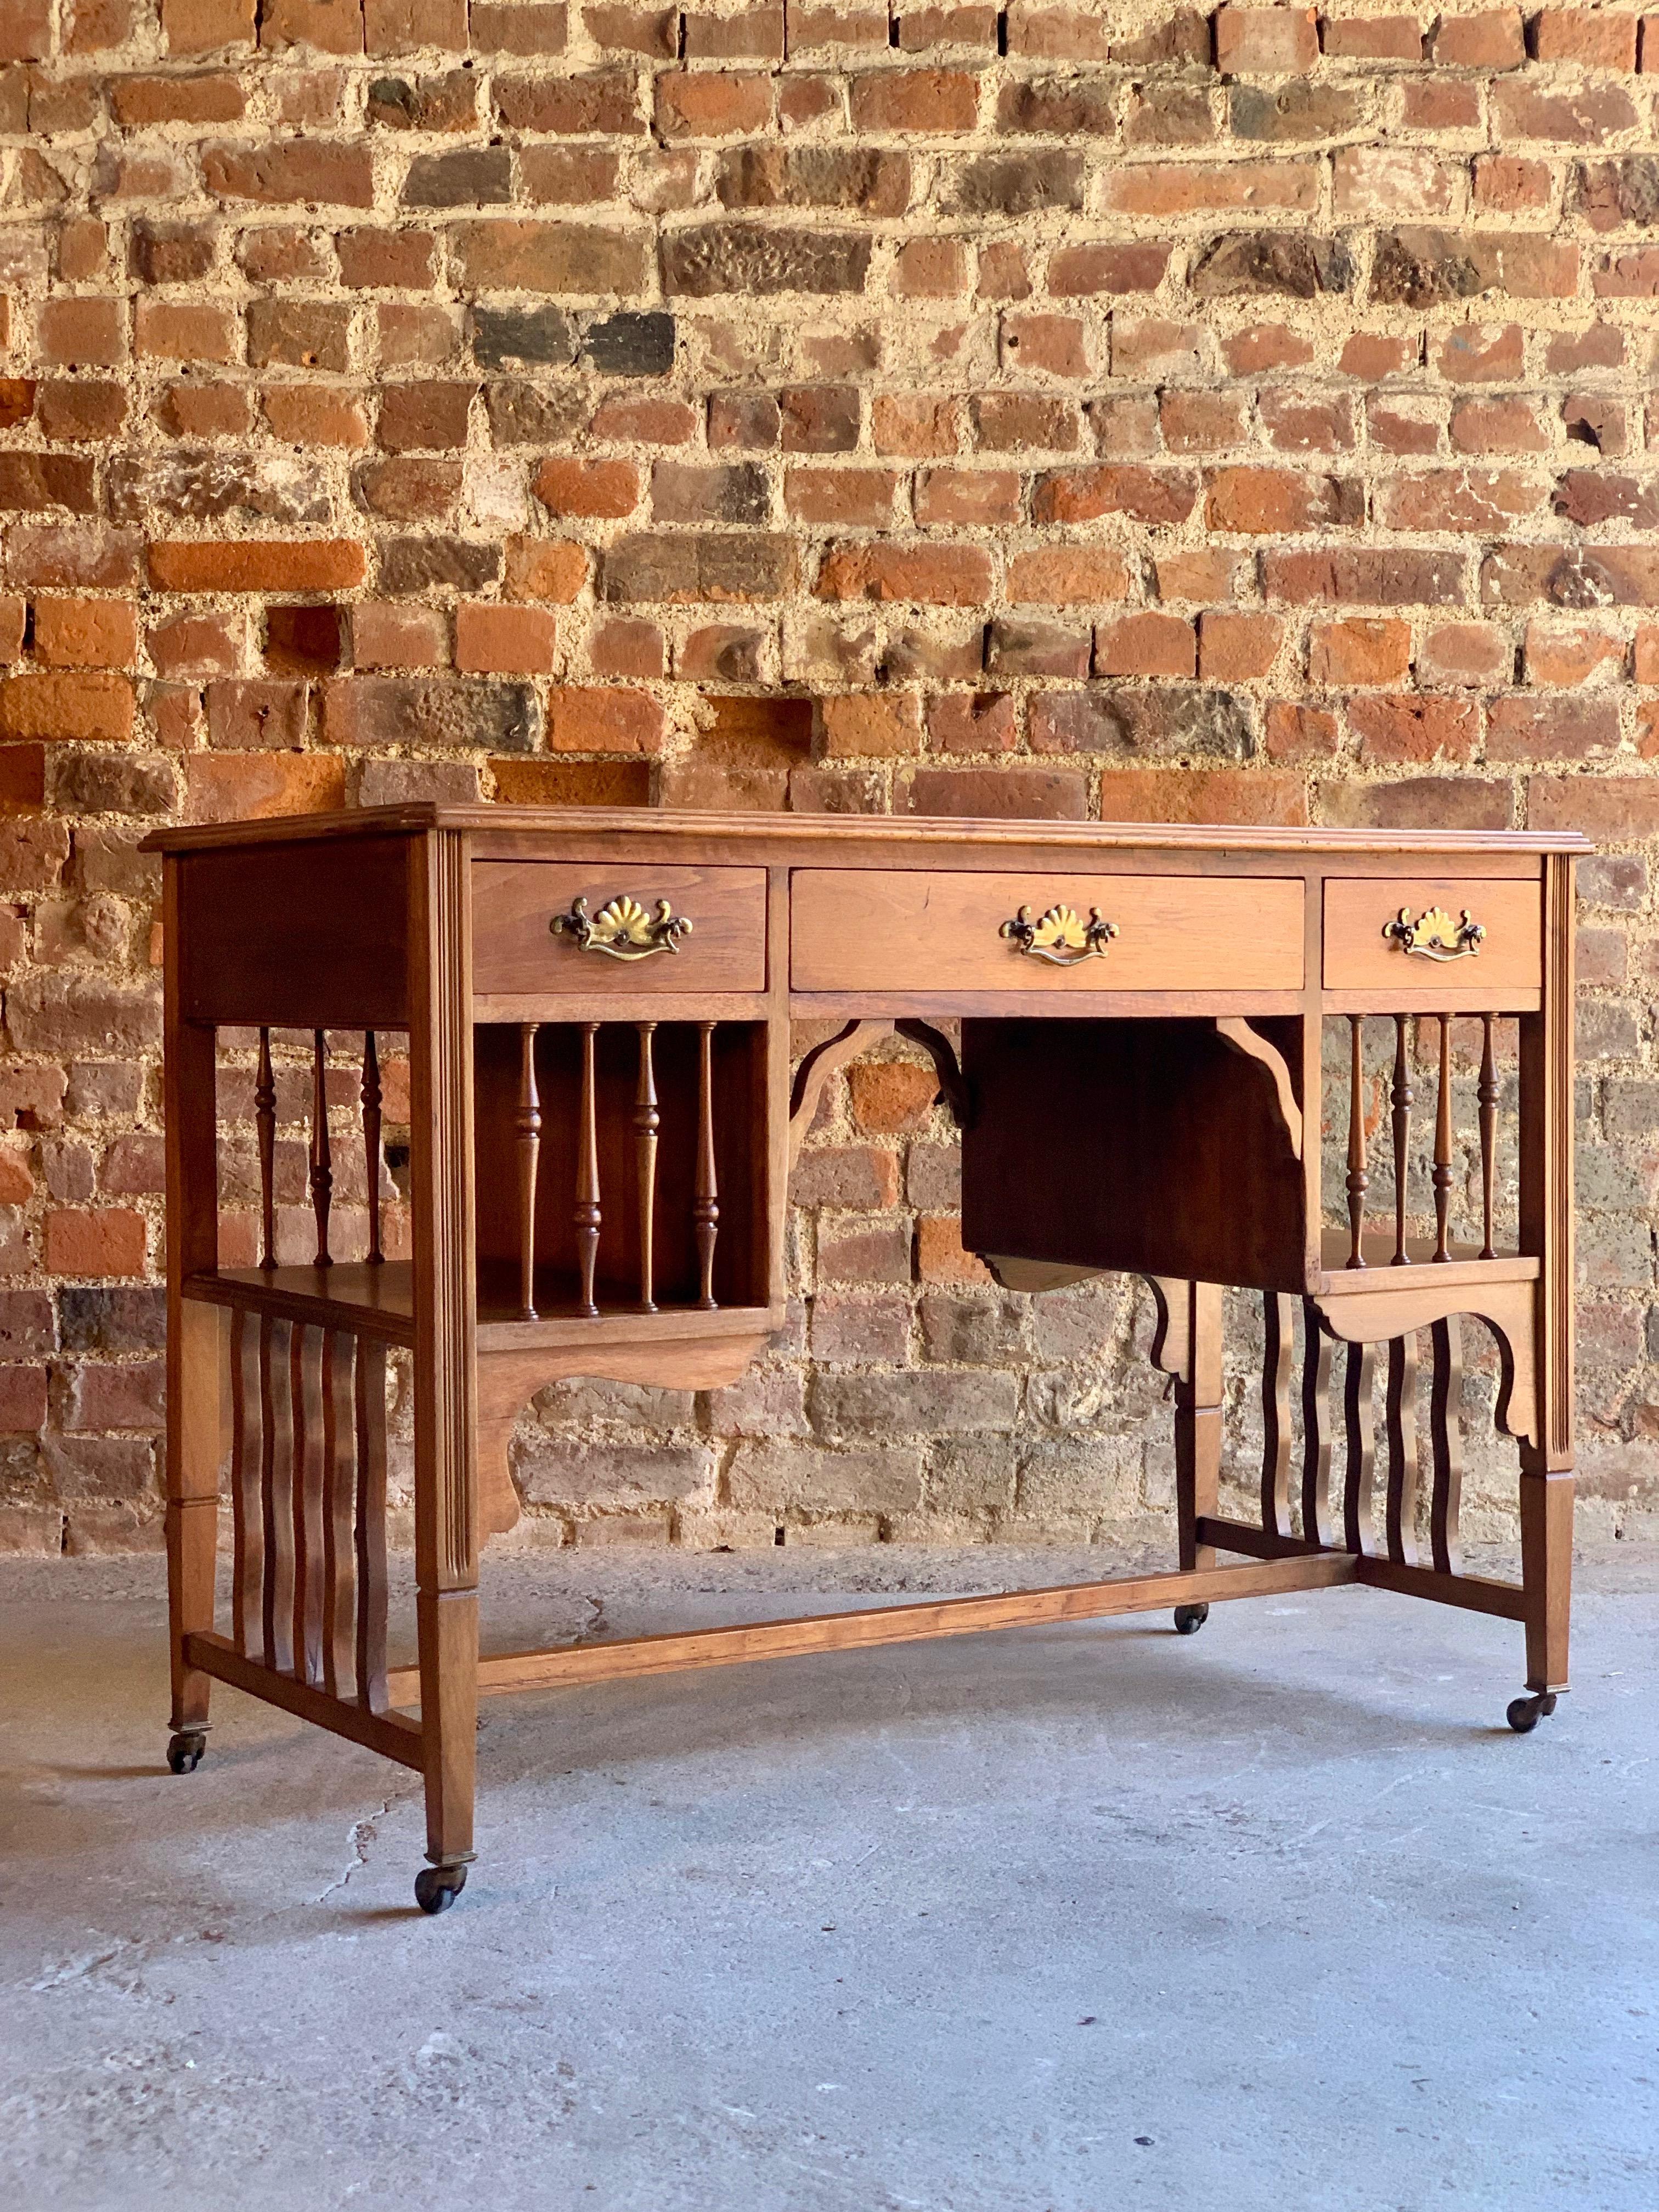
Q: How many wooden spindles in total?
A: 11